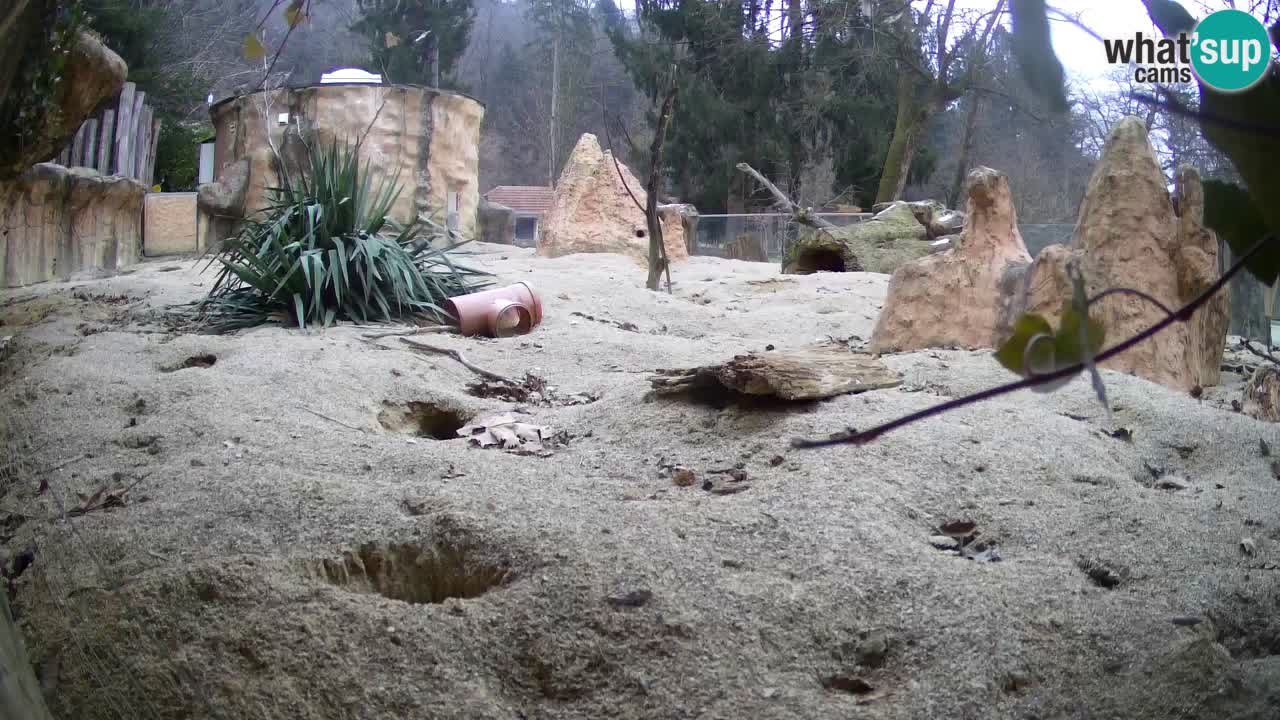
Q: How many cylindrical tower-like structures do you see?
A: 1